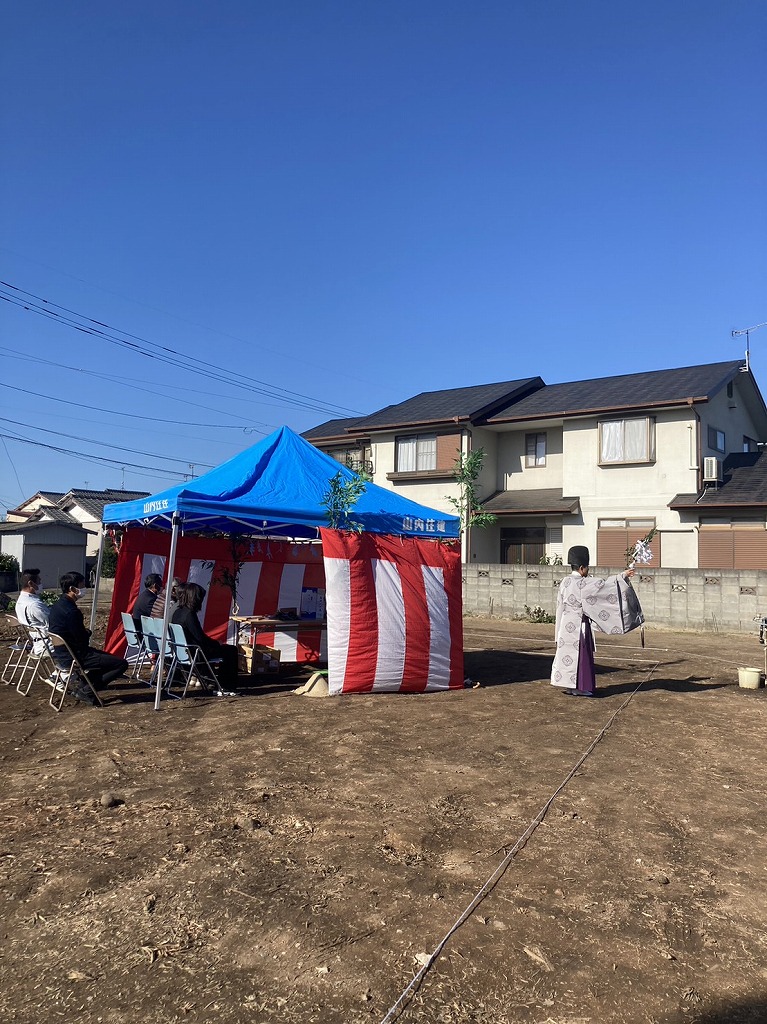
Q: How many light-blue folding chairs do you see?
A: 4